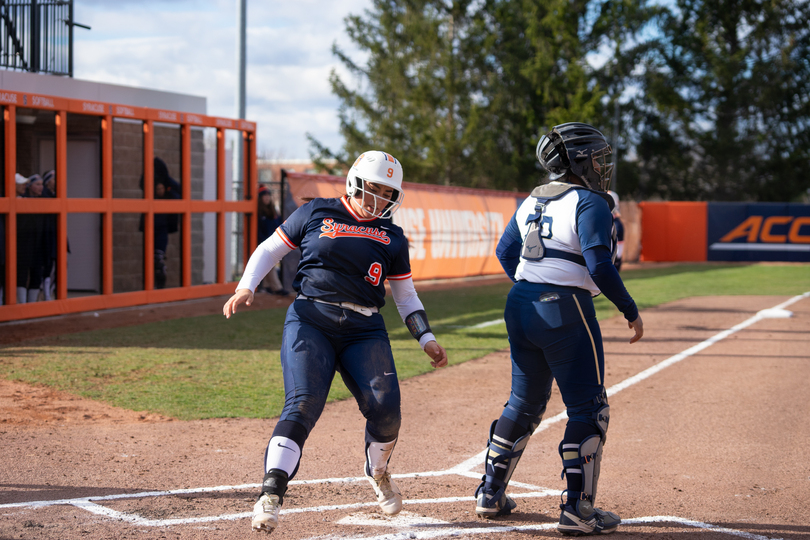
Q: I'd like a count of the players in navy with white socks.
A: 1